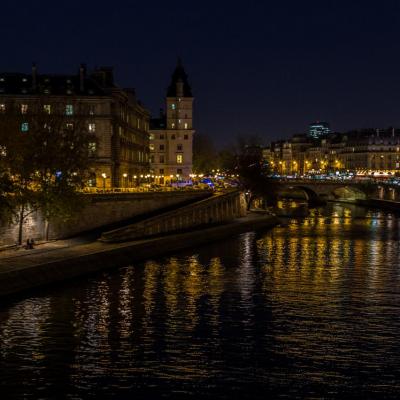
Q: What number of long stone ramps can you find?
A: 1